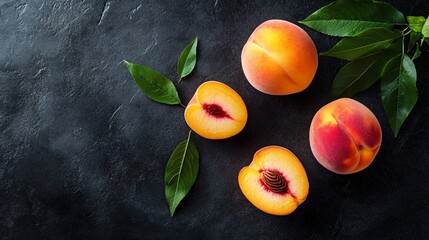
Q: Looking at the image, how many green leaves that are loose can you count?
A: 3